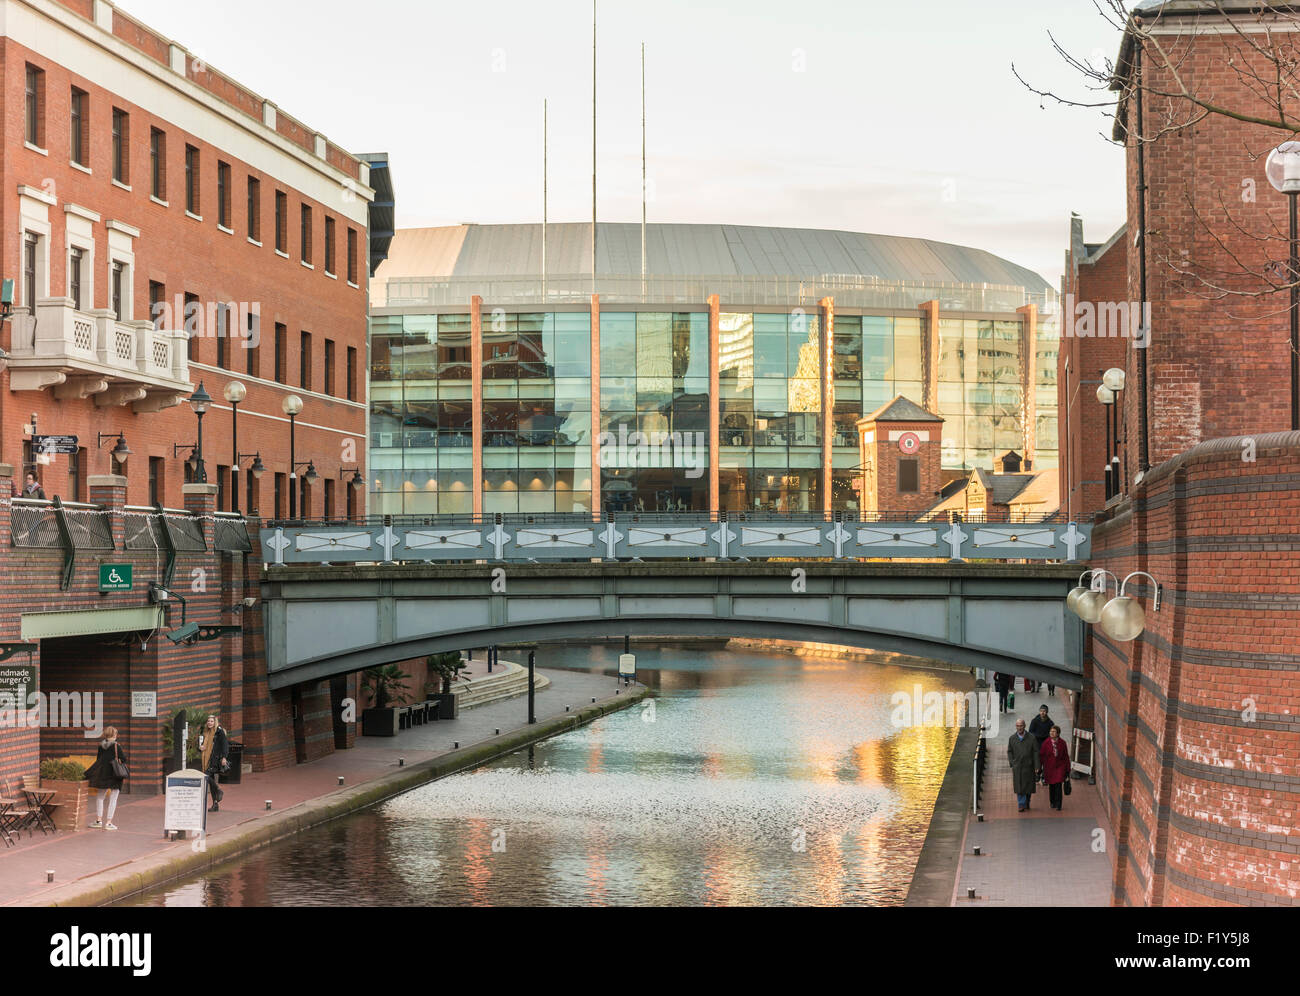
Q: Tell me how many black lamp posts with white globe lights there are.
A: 5